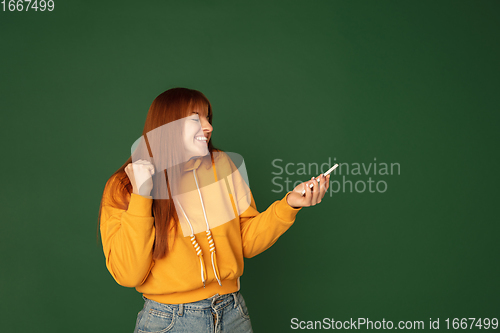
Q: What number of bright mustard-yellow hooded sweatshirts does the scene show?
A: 1